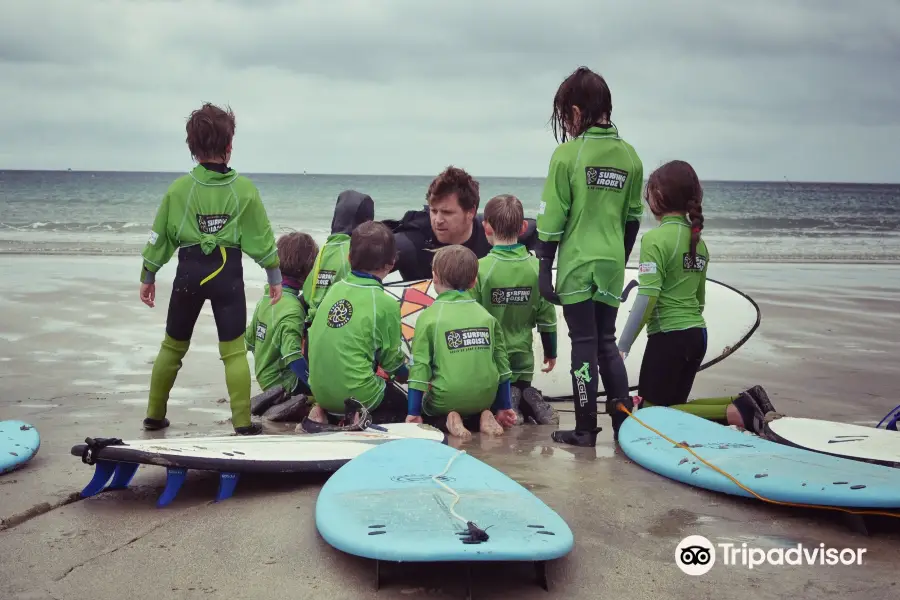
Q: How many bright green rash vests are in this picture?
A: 8